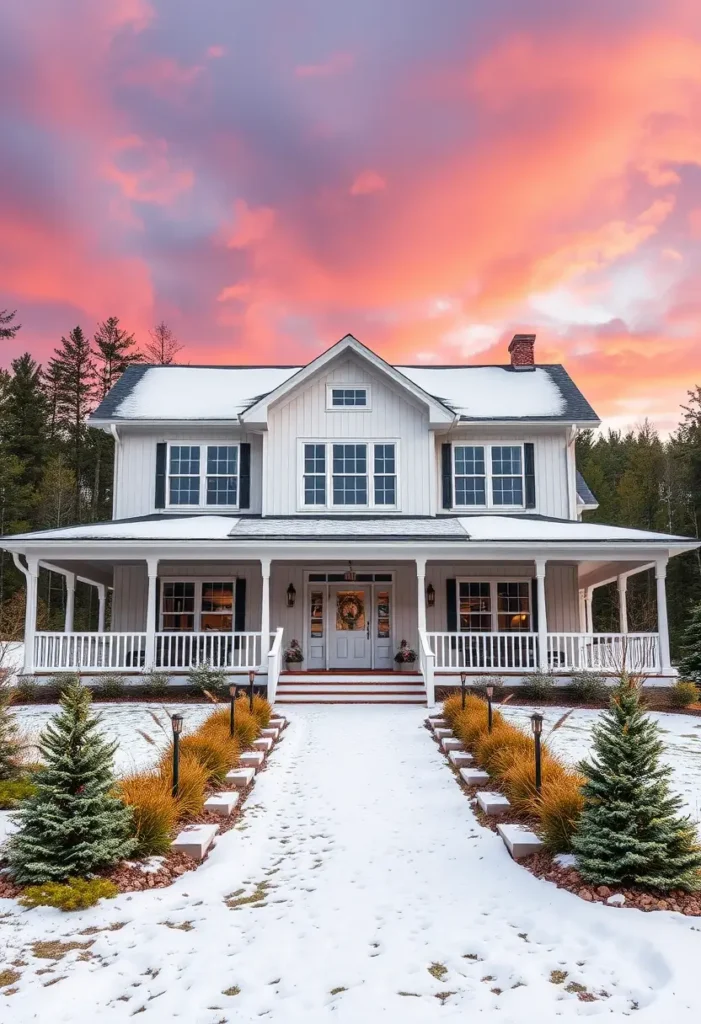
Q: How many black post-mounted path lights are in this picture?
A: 6